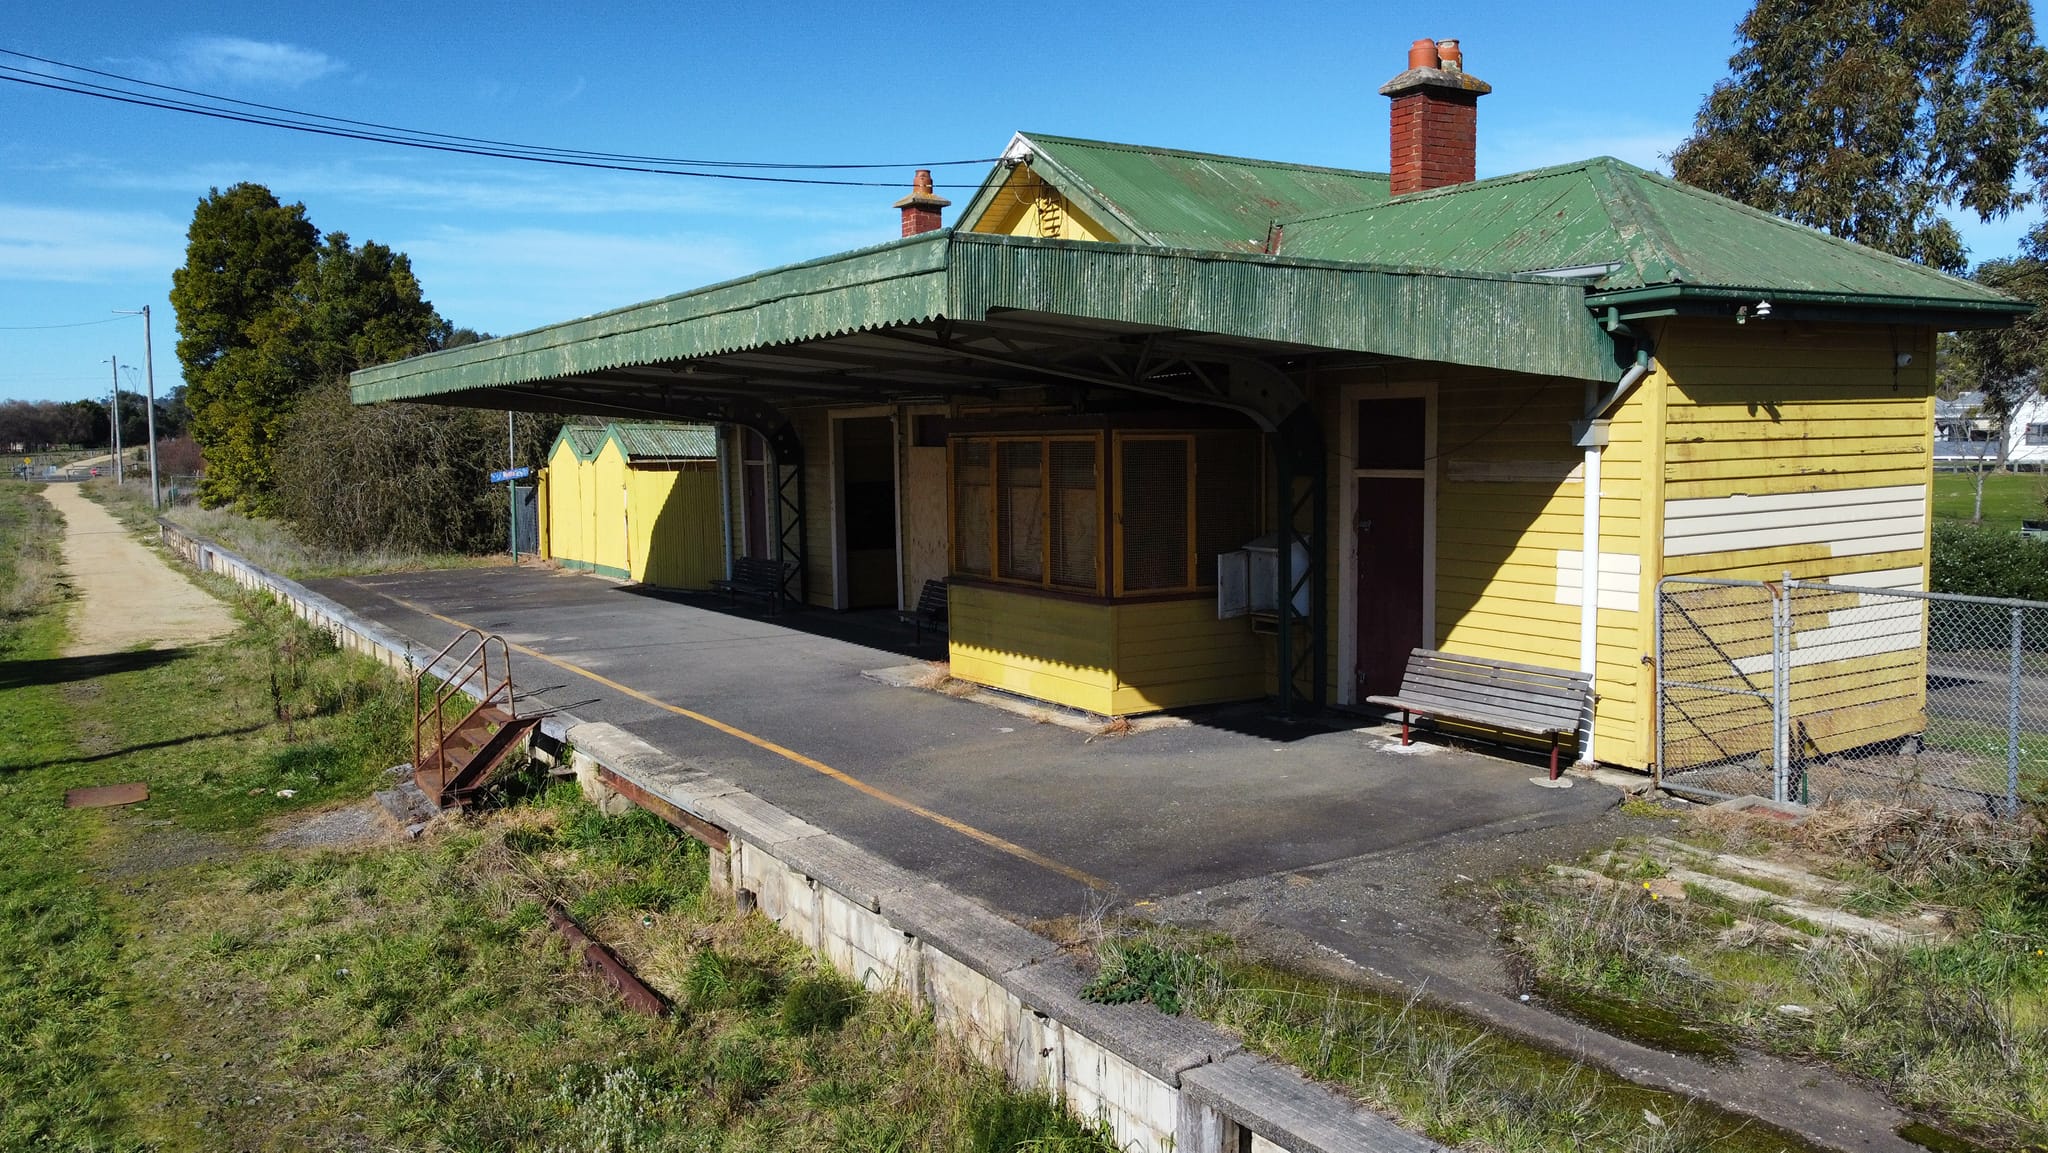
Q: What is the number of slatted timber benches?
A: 3